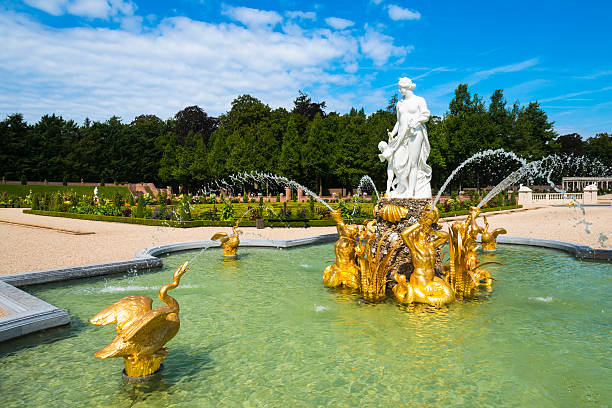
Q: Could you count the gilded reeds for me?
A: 2